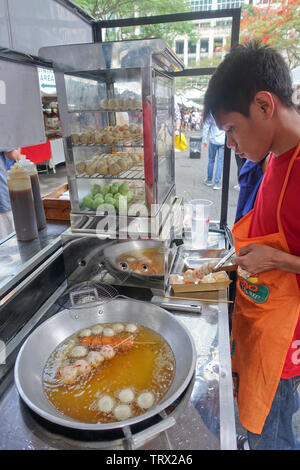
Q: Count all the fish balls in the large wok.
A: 10